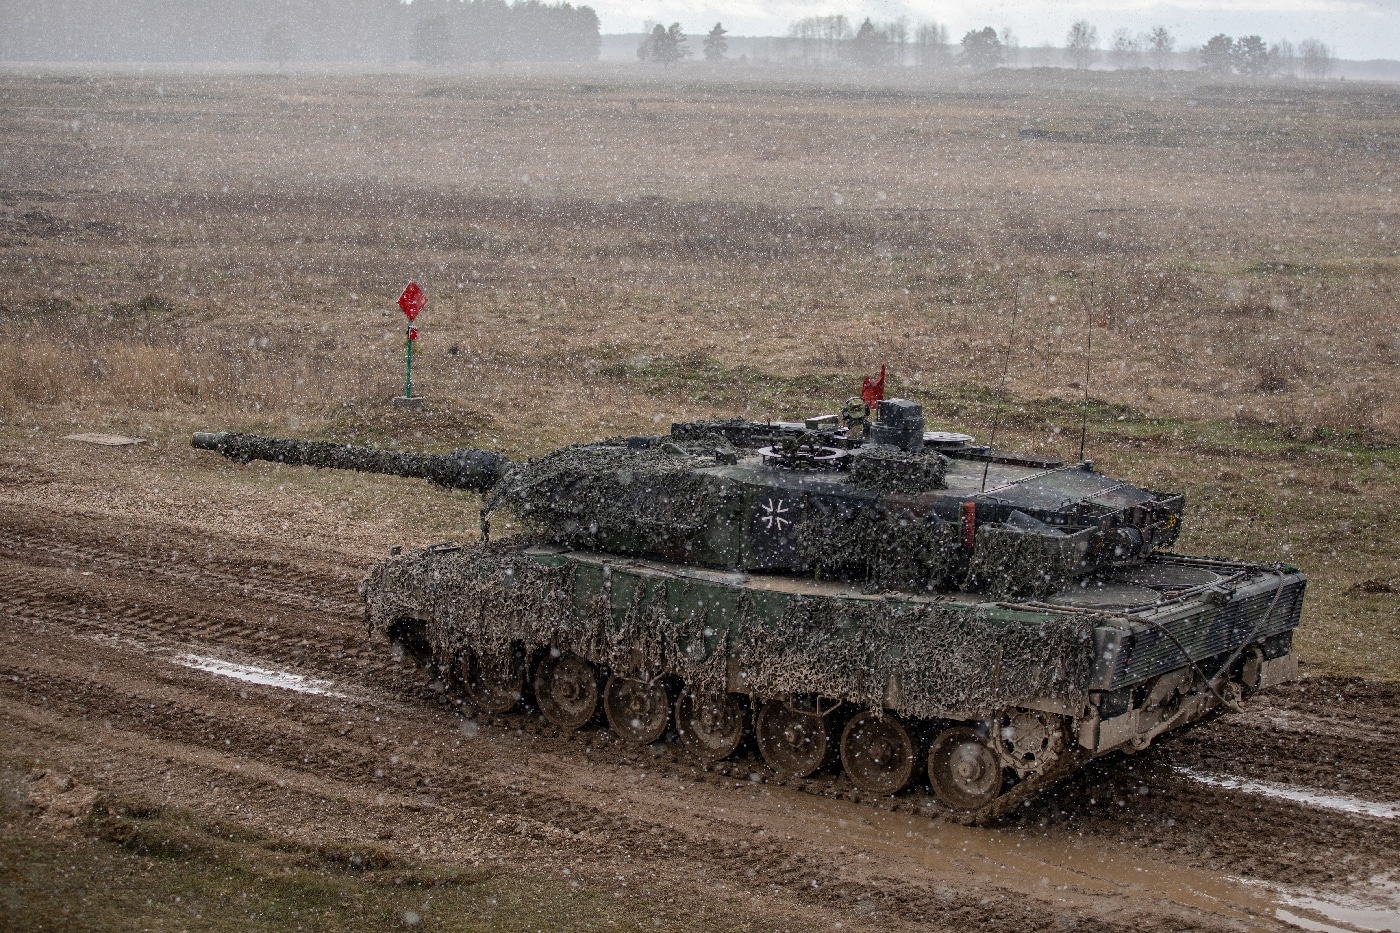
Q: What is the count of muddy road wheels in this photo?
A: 7